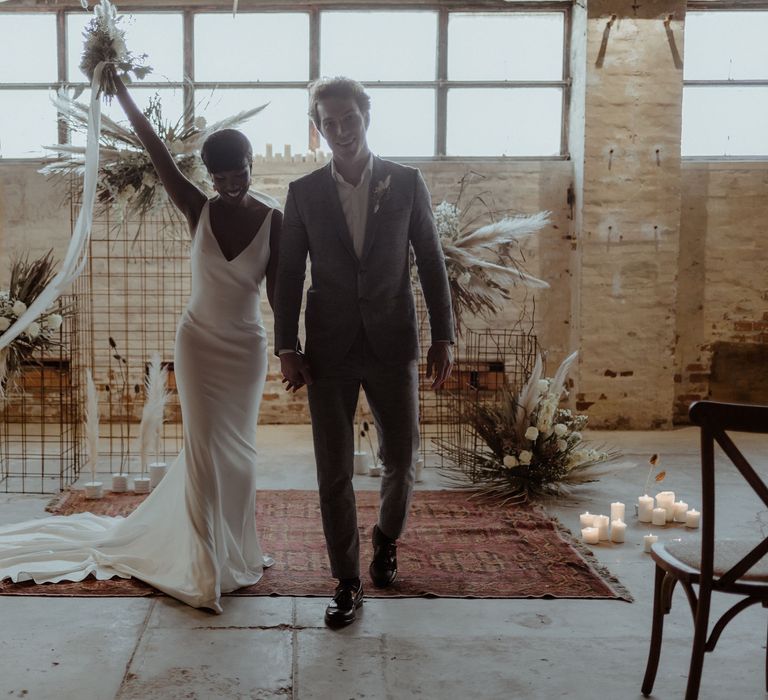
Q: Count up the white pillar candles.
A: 11